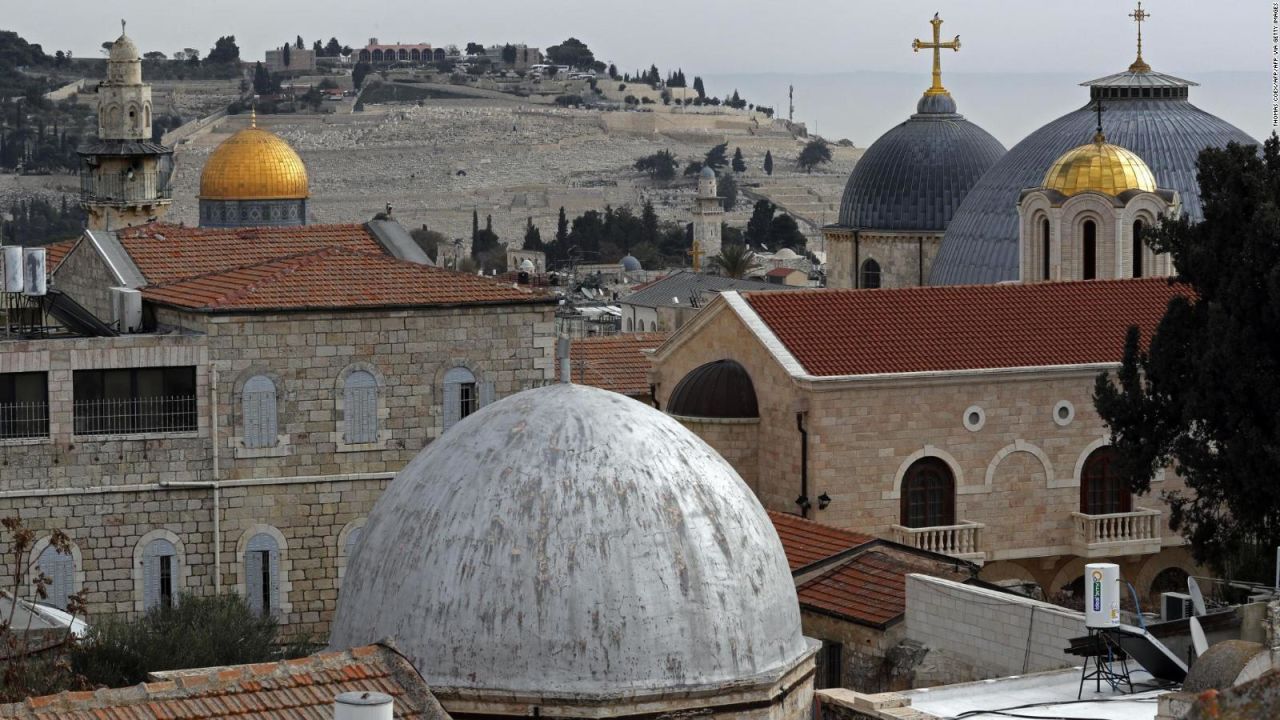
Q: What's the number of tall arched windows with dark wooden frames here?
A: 2